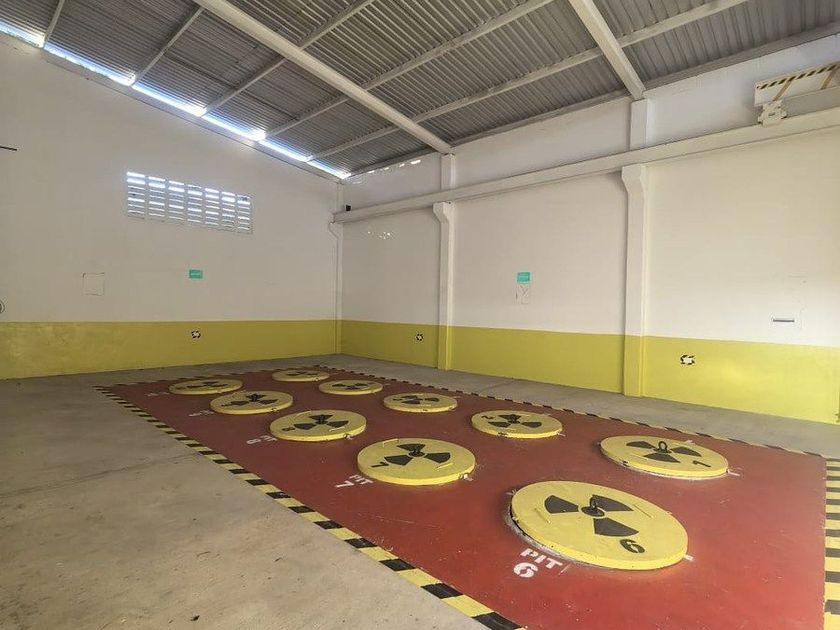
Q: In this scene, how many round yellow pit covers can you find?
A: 10